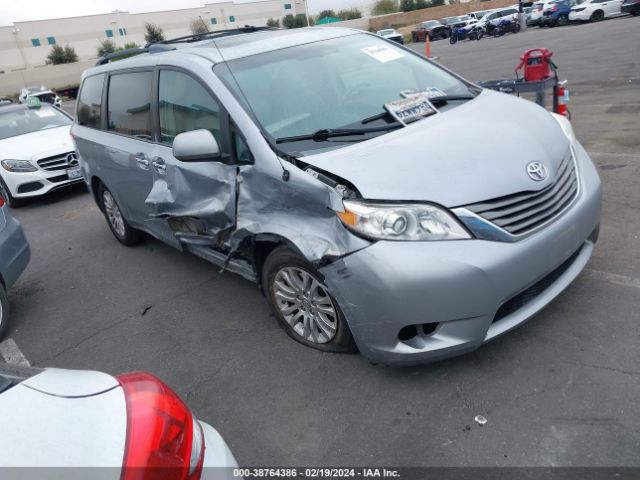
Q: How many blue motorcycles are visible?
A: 2